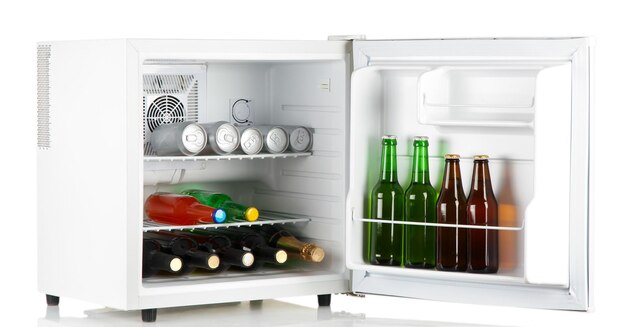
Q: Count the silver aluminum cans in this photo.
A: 5